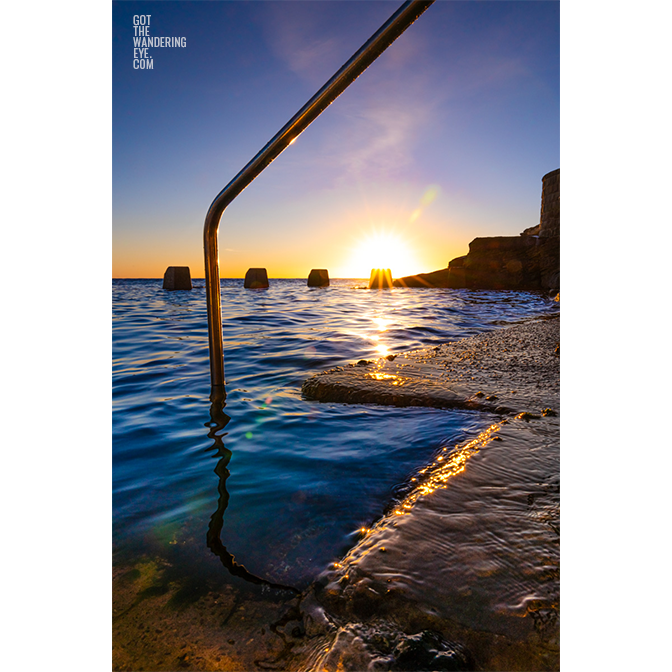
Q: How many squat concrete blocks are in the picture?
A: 4